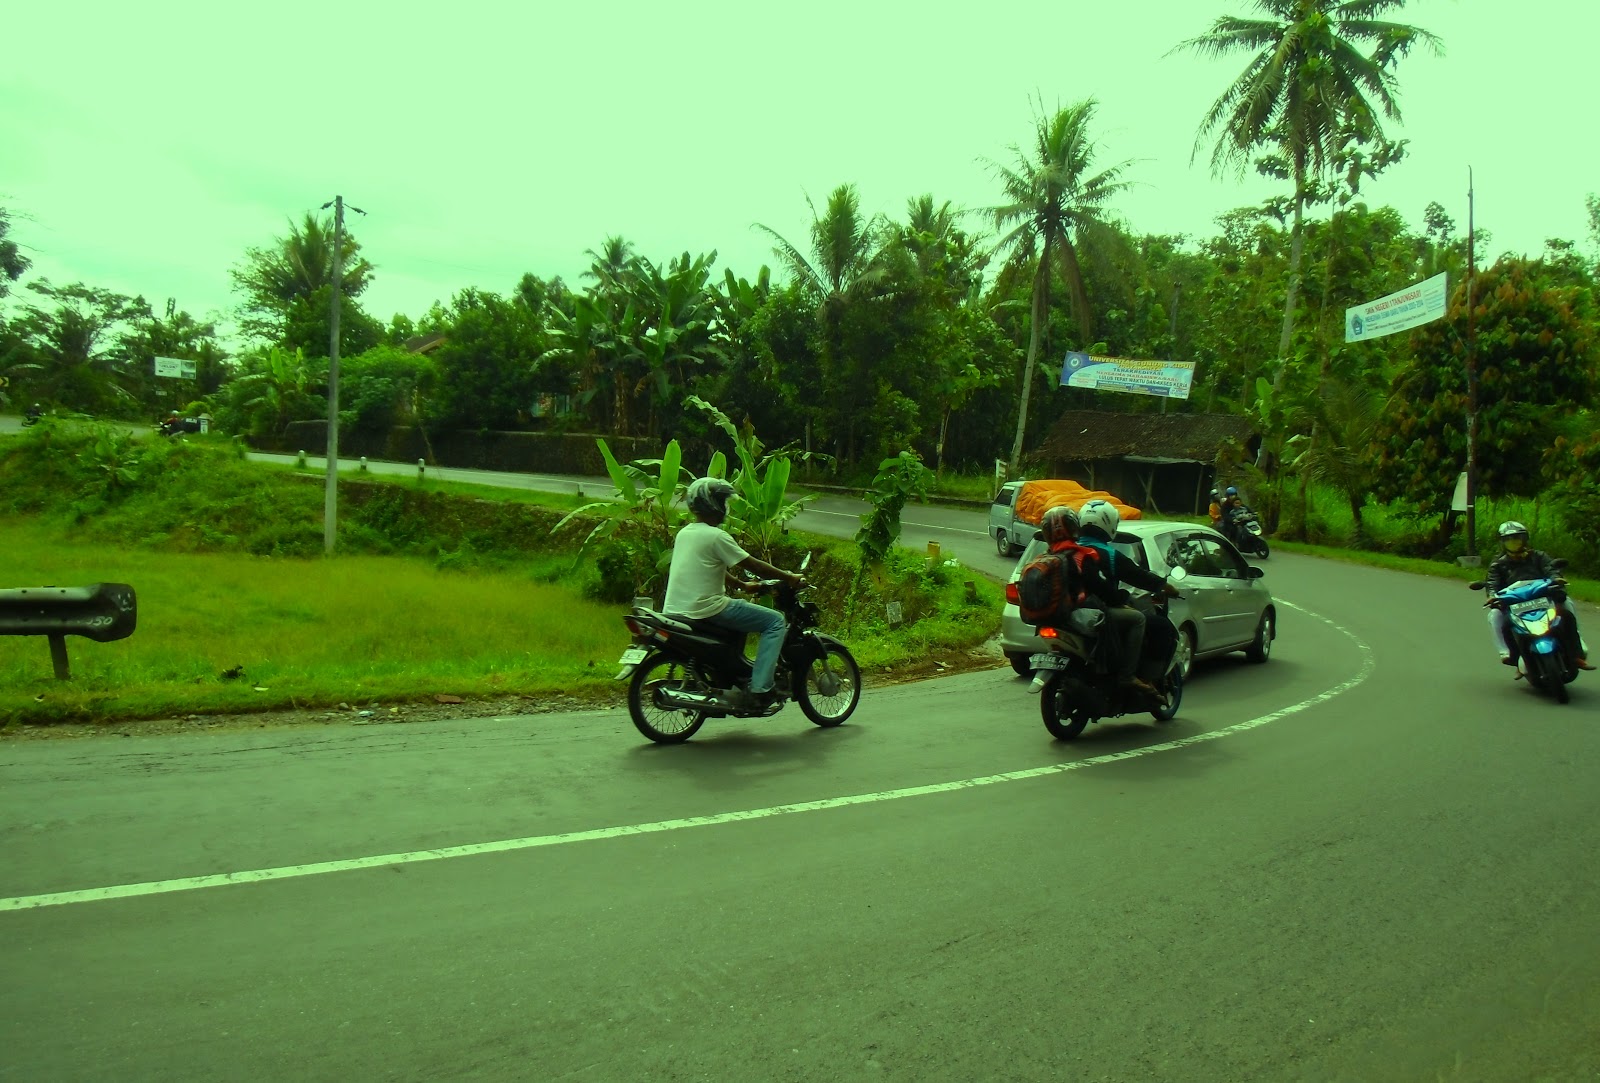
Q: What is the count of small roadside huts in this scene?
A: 1